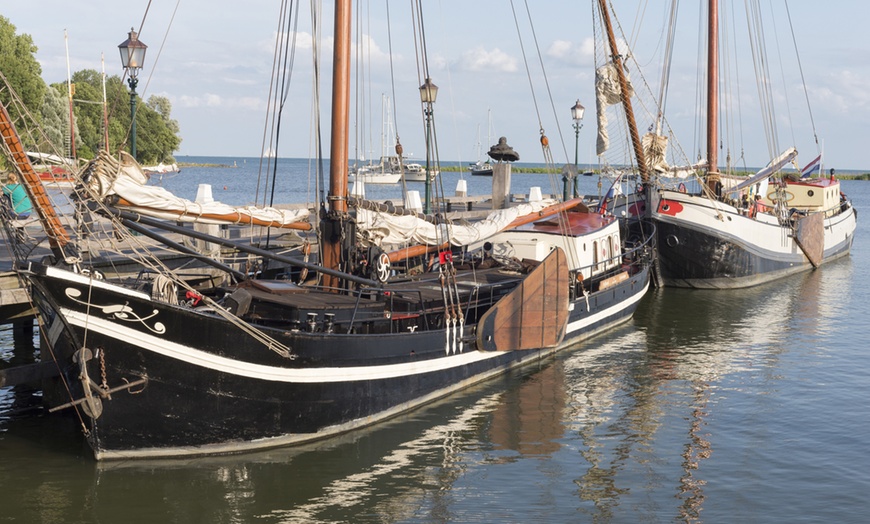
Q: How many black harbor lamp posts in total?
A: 3